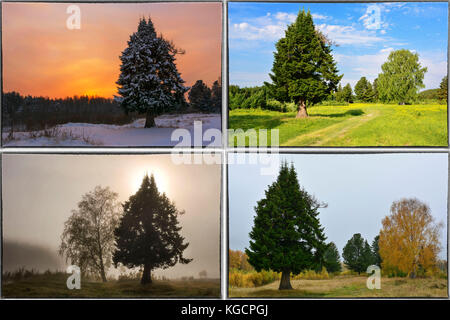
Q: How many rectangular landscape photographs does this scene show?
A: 4